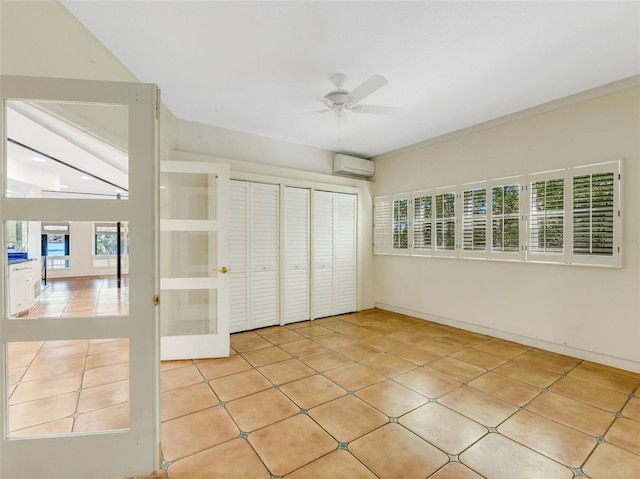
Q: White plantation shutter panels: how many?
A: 8